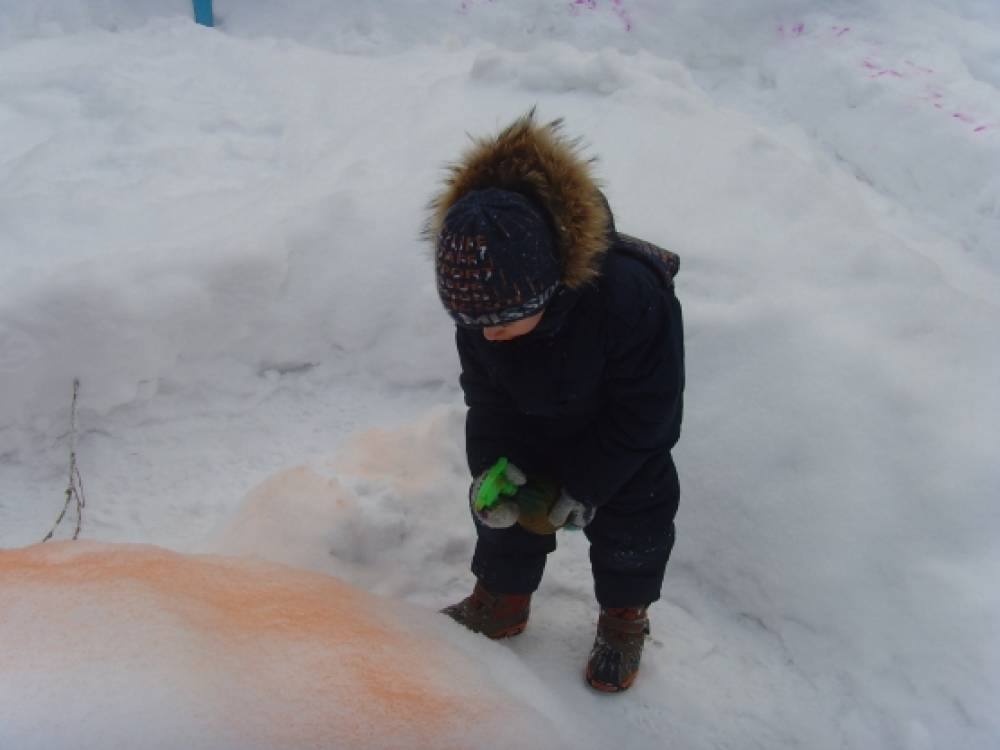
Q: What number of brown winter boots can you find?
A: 2